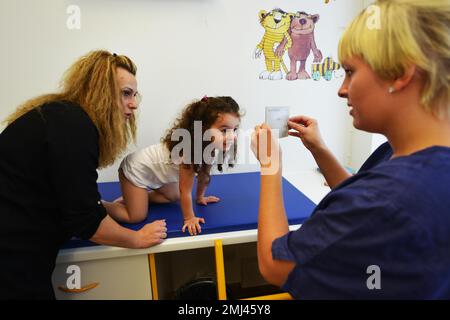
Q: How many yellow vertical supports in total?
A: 2